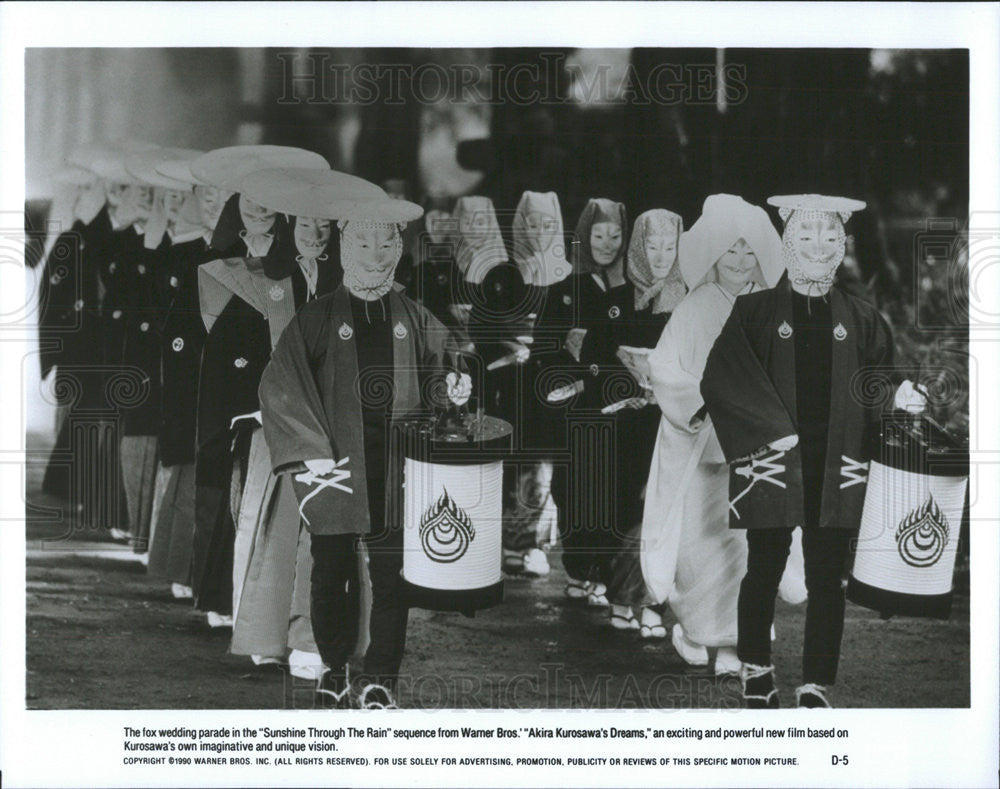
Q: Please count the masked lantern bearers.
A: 2